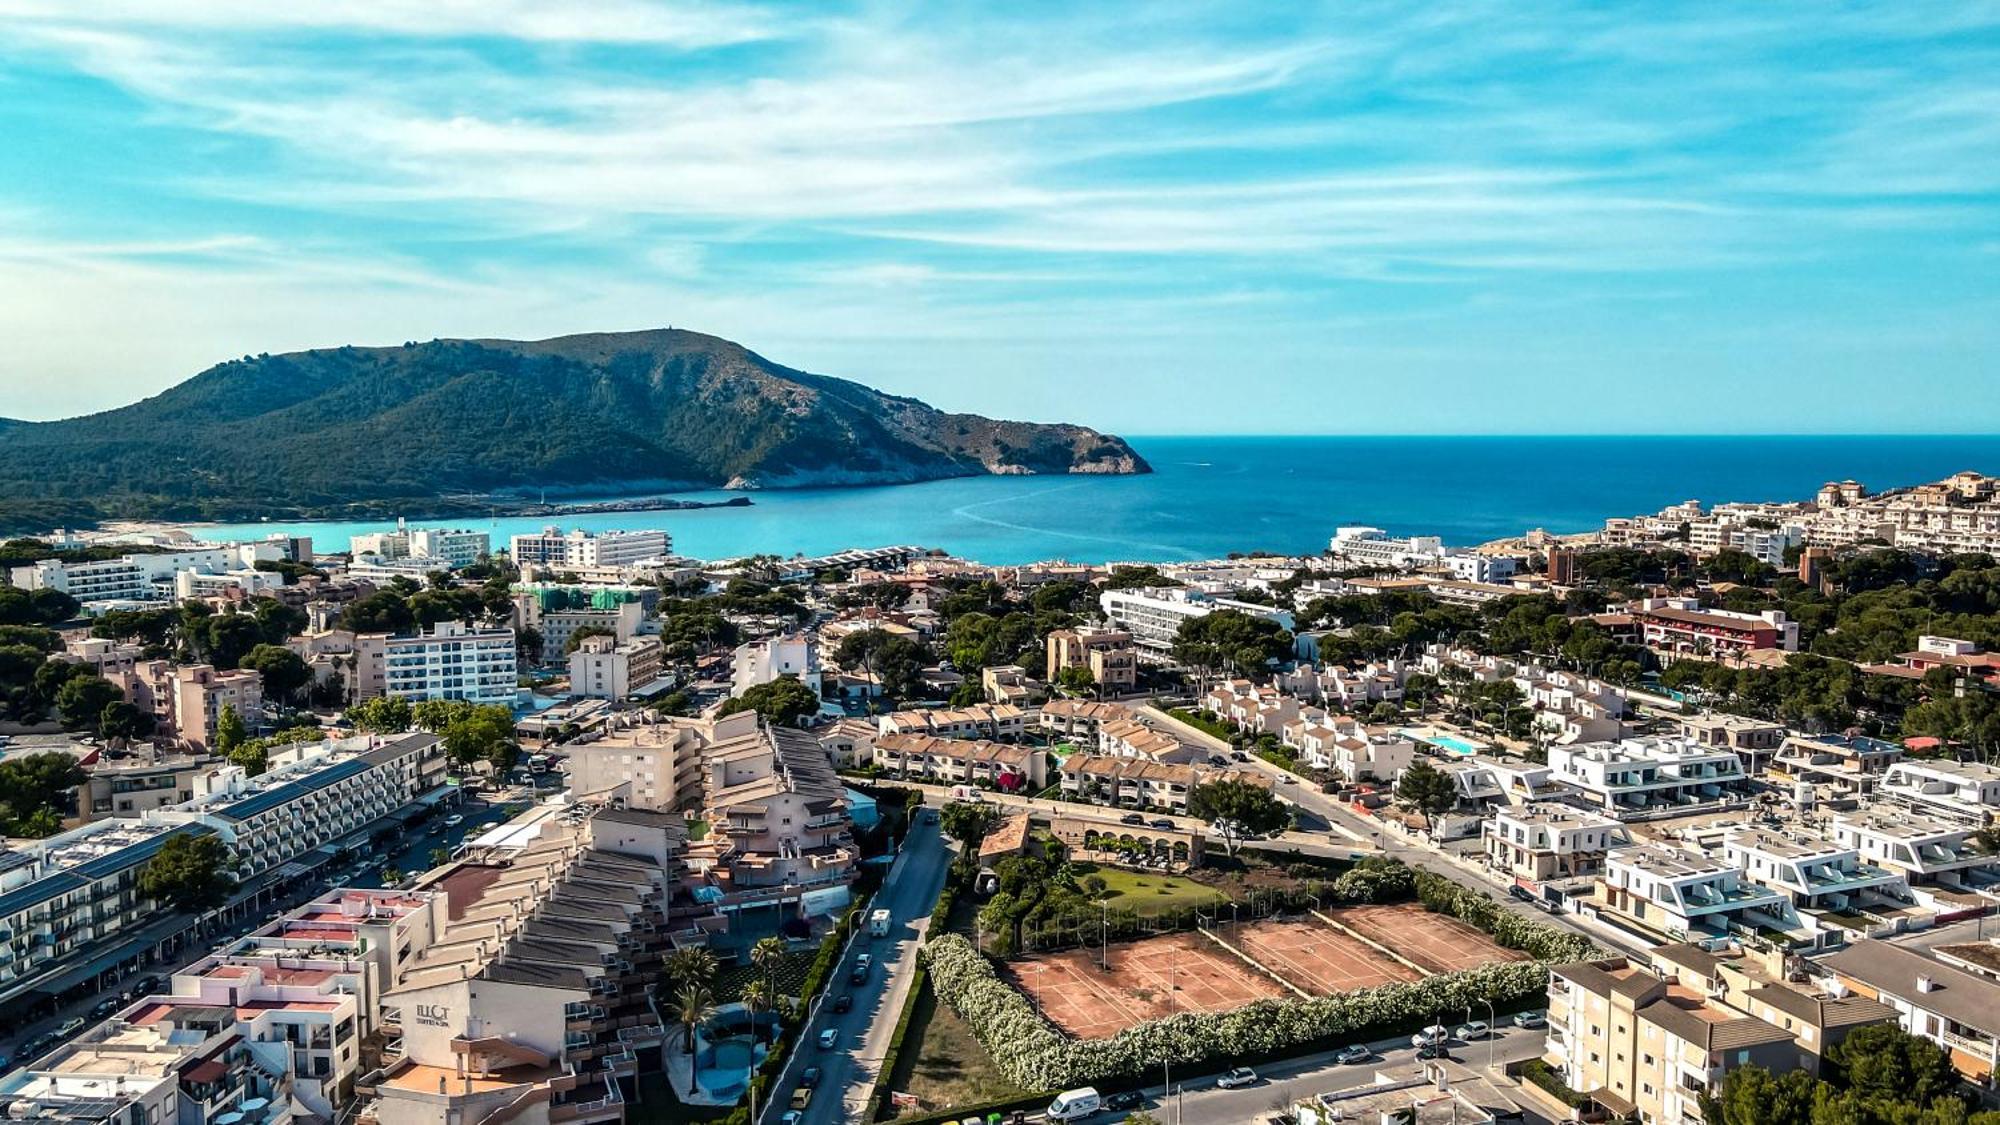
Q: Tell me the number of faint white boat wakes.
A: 2